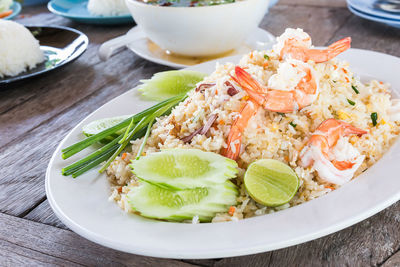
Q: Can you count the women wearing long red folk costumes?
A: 0